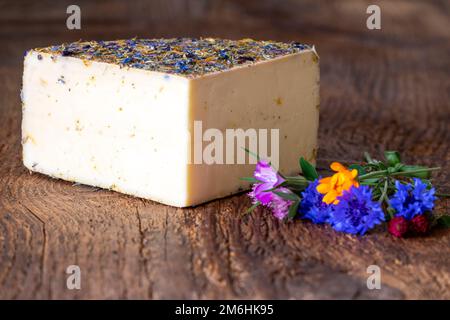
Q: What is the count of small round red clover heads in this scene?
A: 2